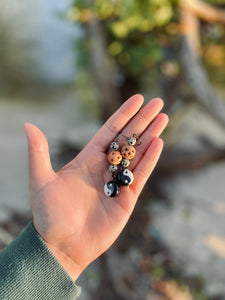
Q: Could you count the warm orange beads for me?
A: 2